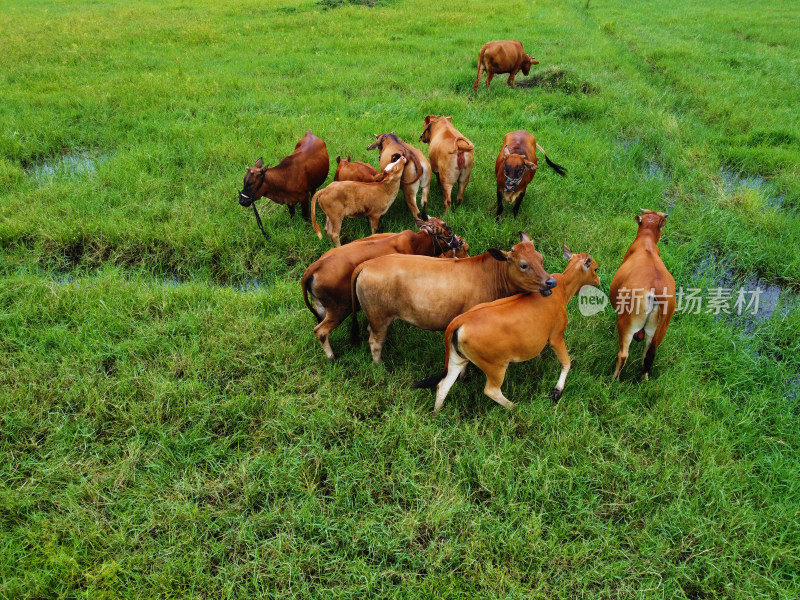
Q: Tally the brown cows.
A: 12